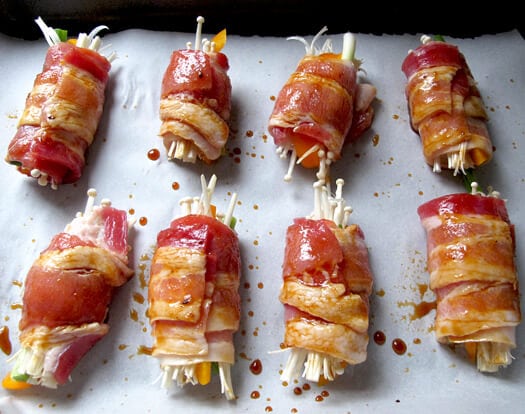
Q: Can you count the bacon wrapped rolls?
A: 8